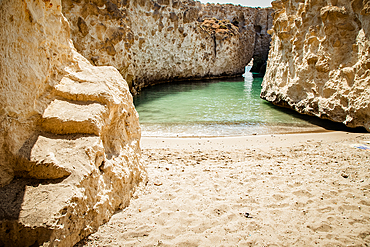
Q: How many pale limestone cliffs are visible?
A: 3